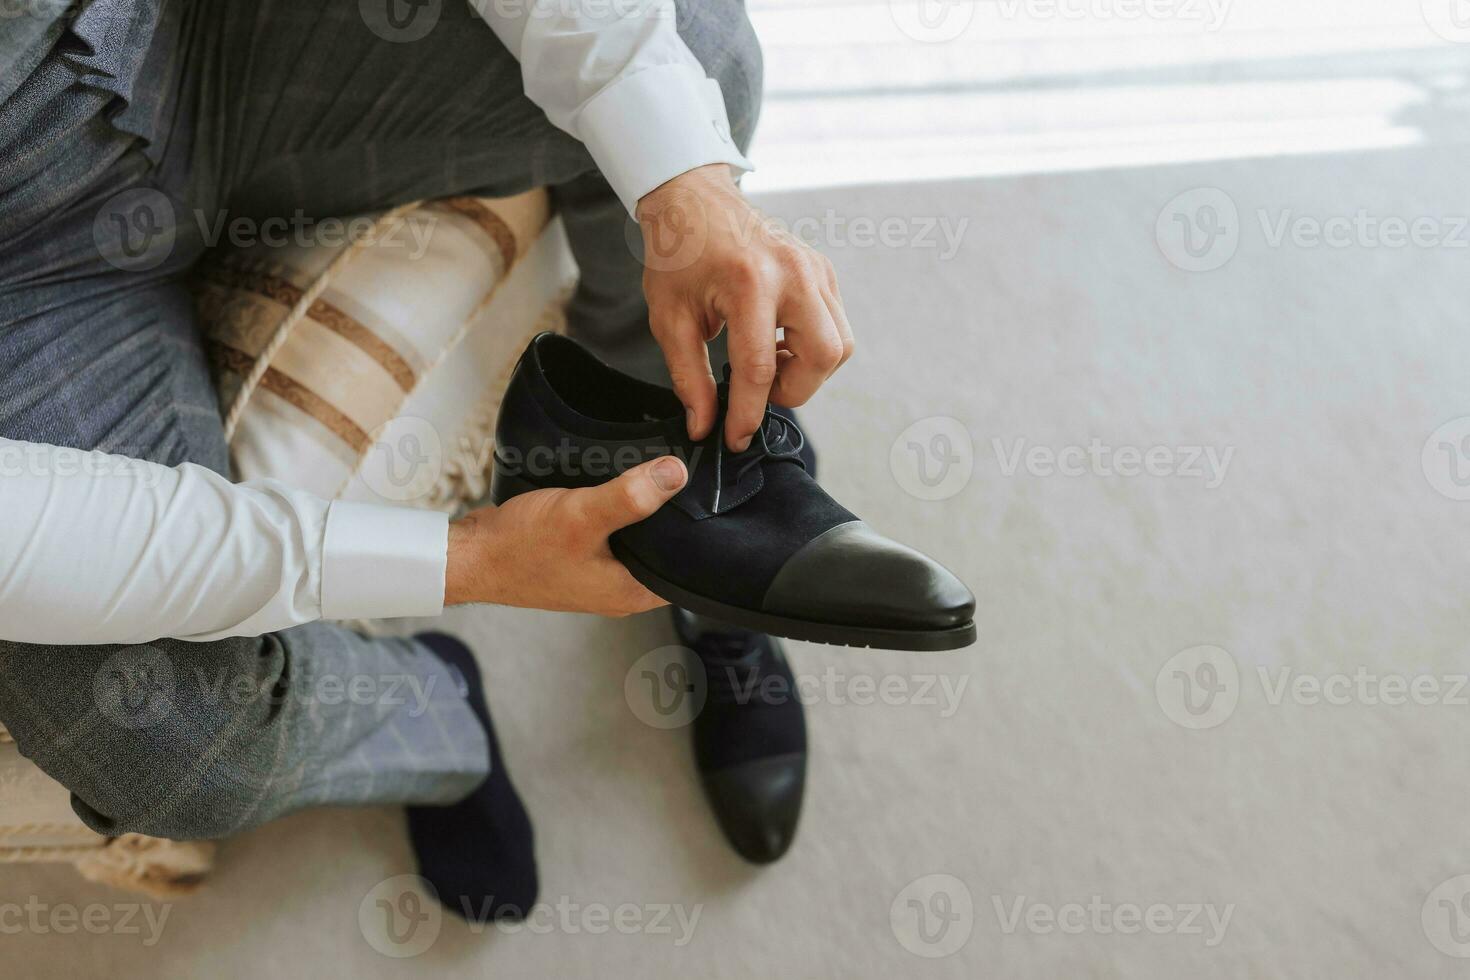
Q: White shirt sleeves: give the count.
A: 2